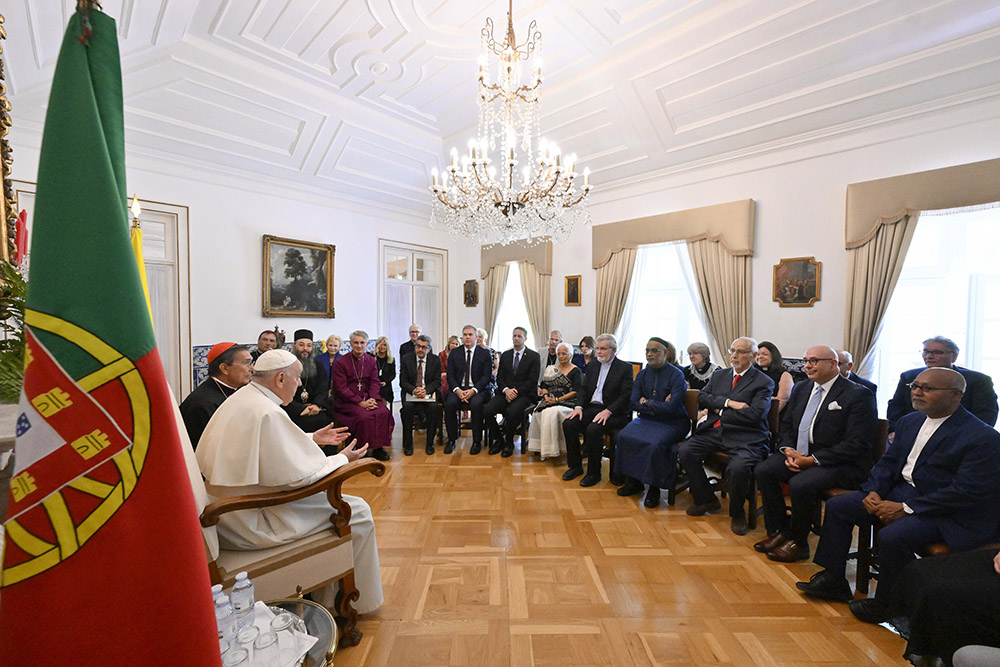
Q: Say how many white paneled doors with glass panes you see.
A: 2